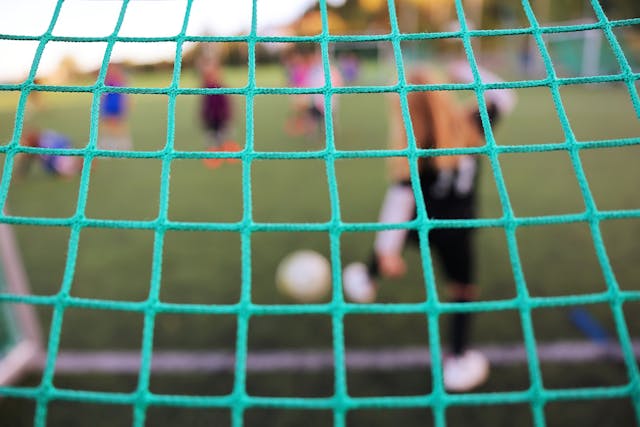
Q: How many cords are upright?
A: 9